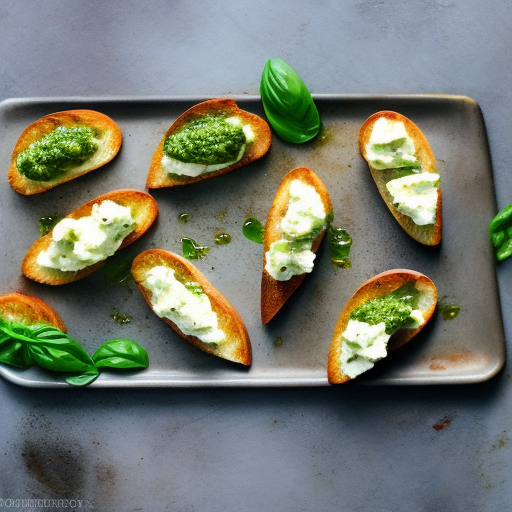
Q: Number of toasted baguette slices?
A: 8